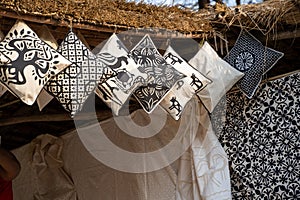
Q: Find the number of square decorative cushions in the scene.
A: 7